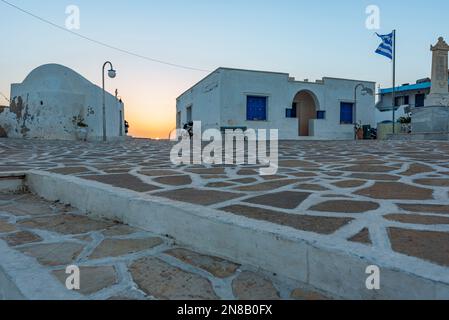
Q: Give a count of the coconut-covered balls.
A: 0